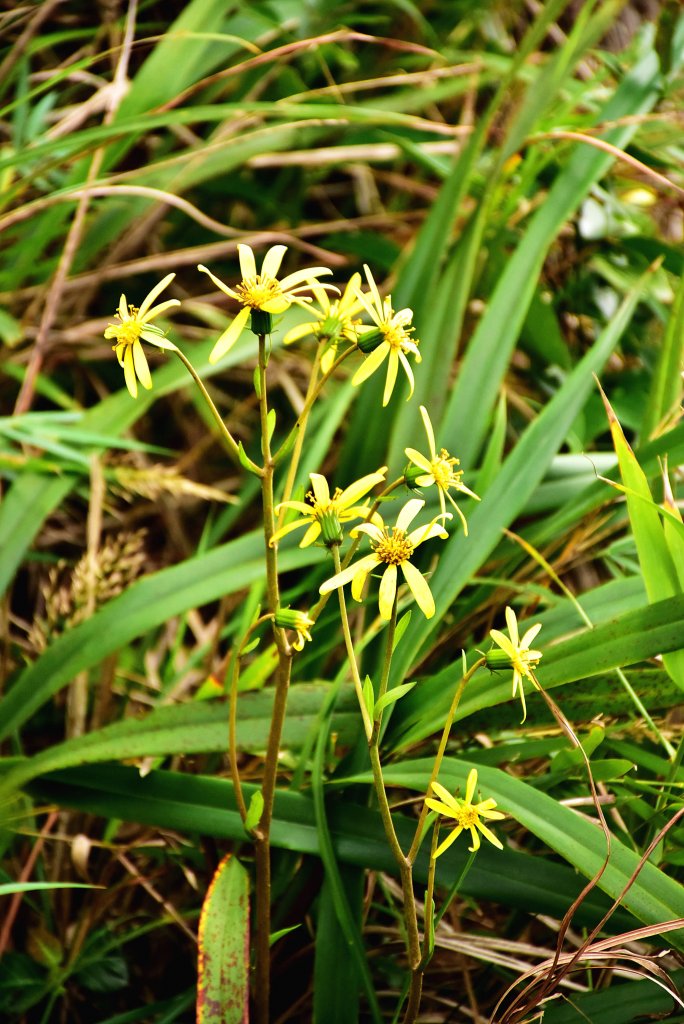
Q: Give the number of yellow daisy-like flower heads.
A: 10